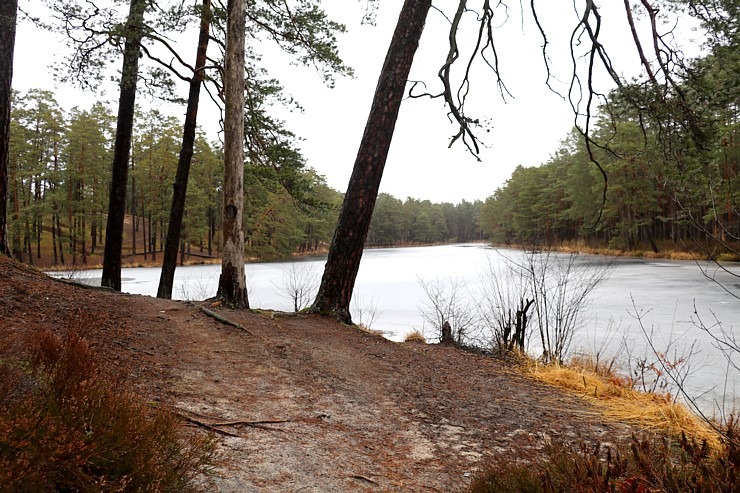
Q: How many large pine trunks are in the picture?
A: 5